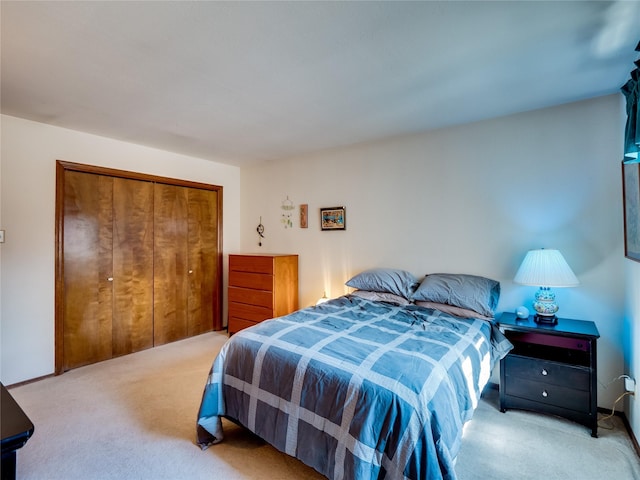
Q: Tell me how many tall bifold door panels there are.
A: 4